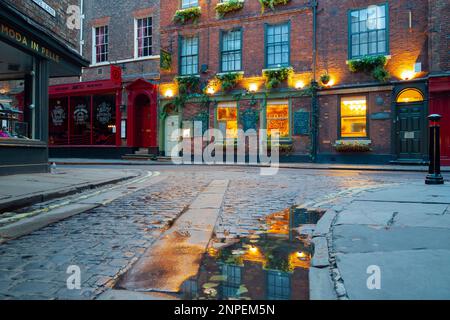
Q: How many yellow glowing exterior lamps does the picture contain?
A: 6